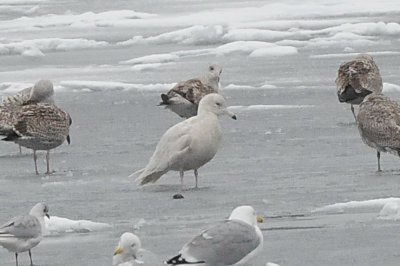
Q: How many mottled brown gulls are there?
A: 5